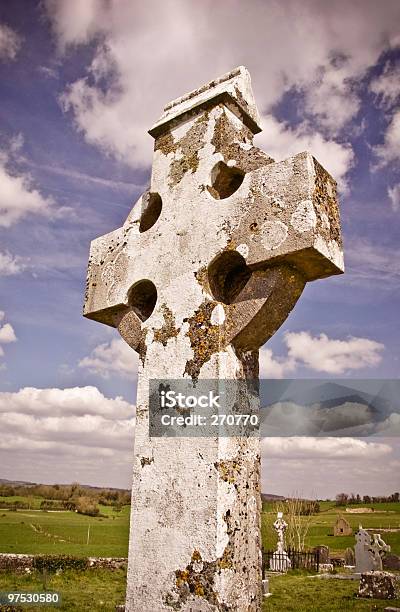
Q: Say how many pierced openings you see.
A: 4